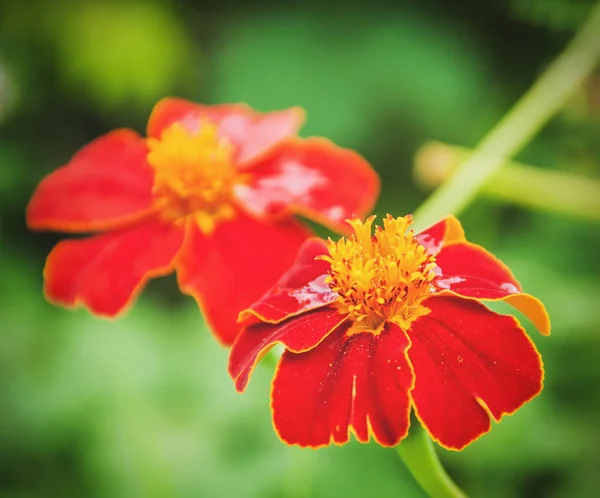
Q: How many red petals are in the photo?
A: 11